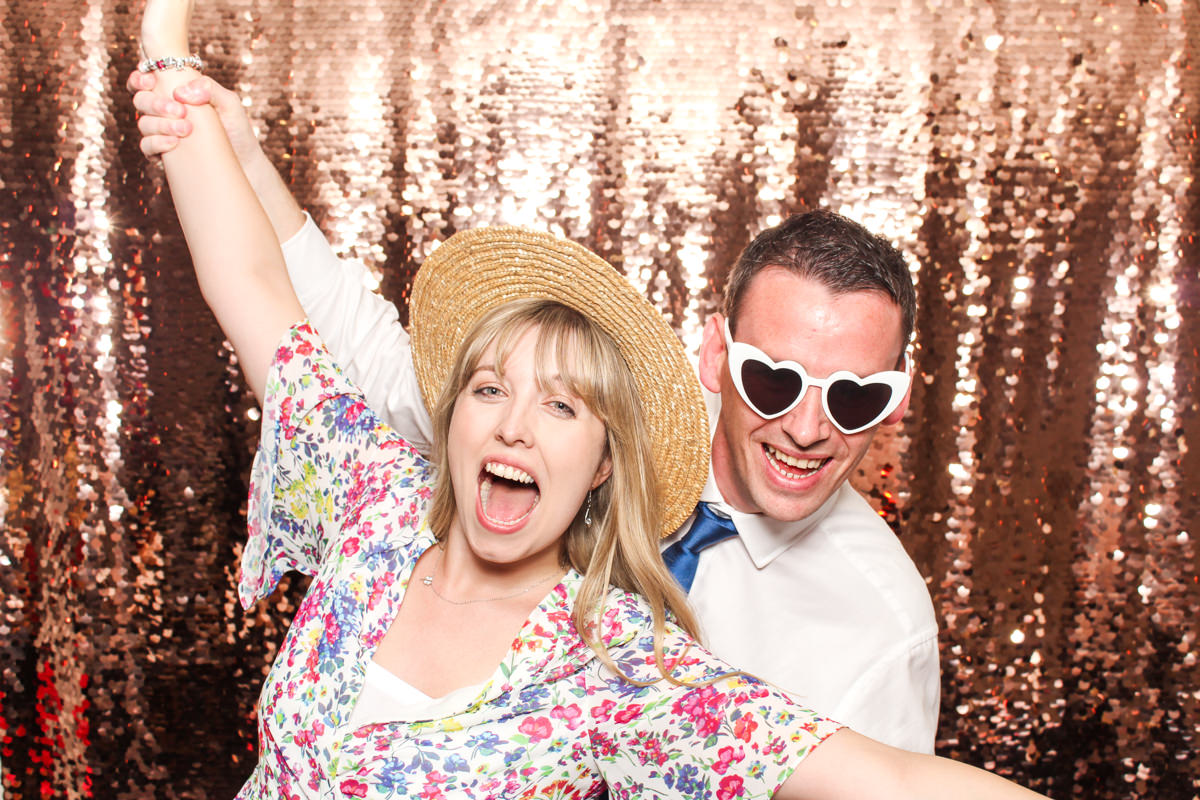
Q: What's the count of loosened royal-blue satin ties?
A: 1